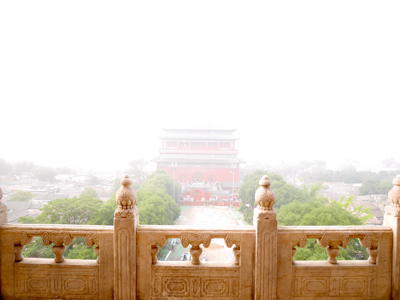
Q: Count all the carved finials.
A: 4